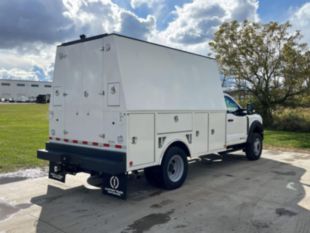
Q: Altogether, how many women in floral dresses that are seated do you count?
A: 0